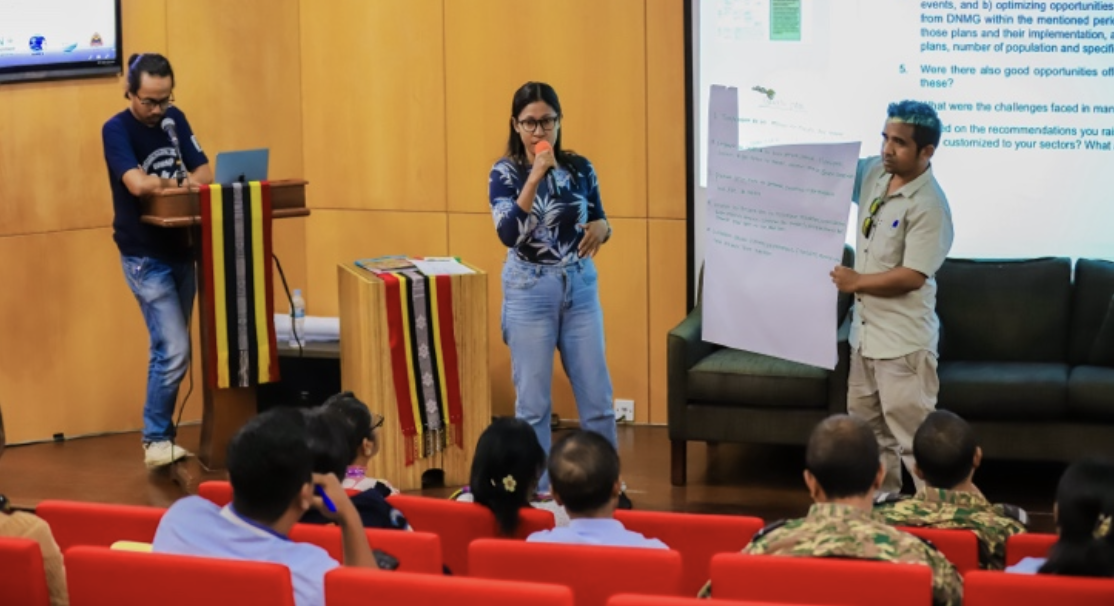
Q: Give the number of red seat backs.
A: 14